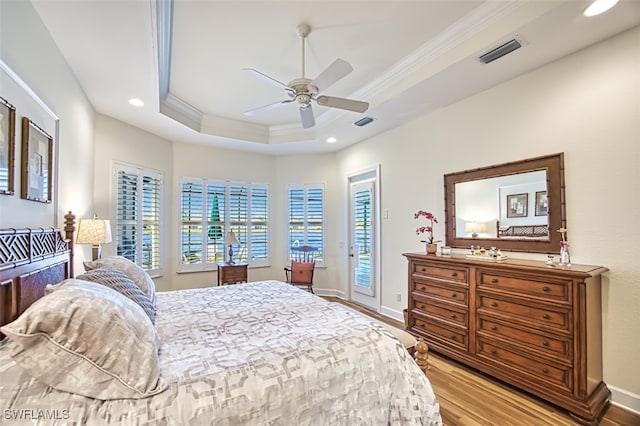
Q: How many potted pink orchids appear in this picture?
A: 1